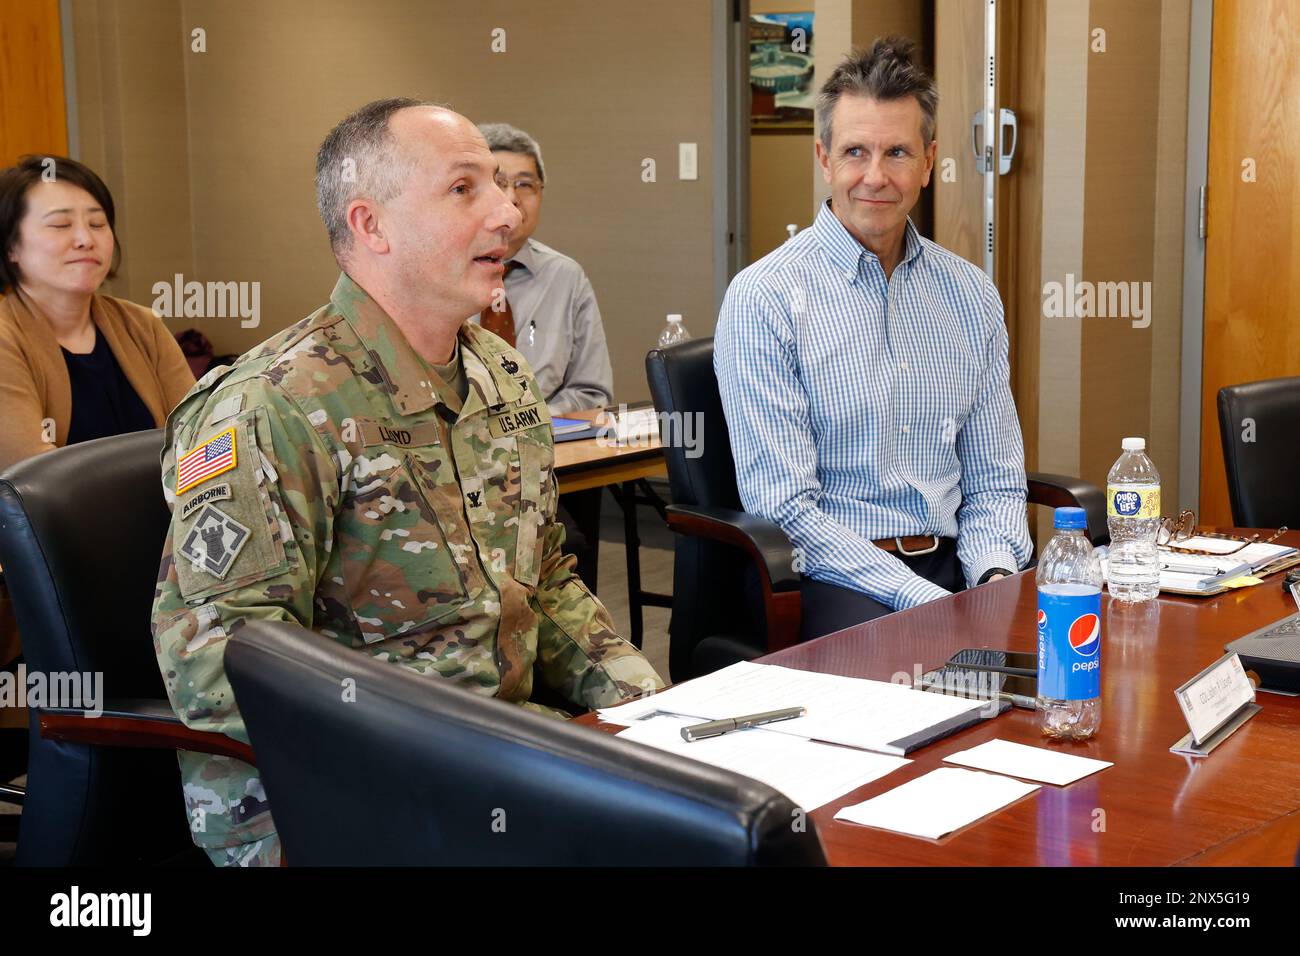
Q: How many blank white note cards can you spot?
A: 2